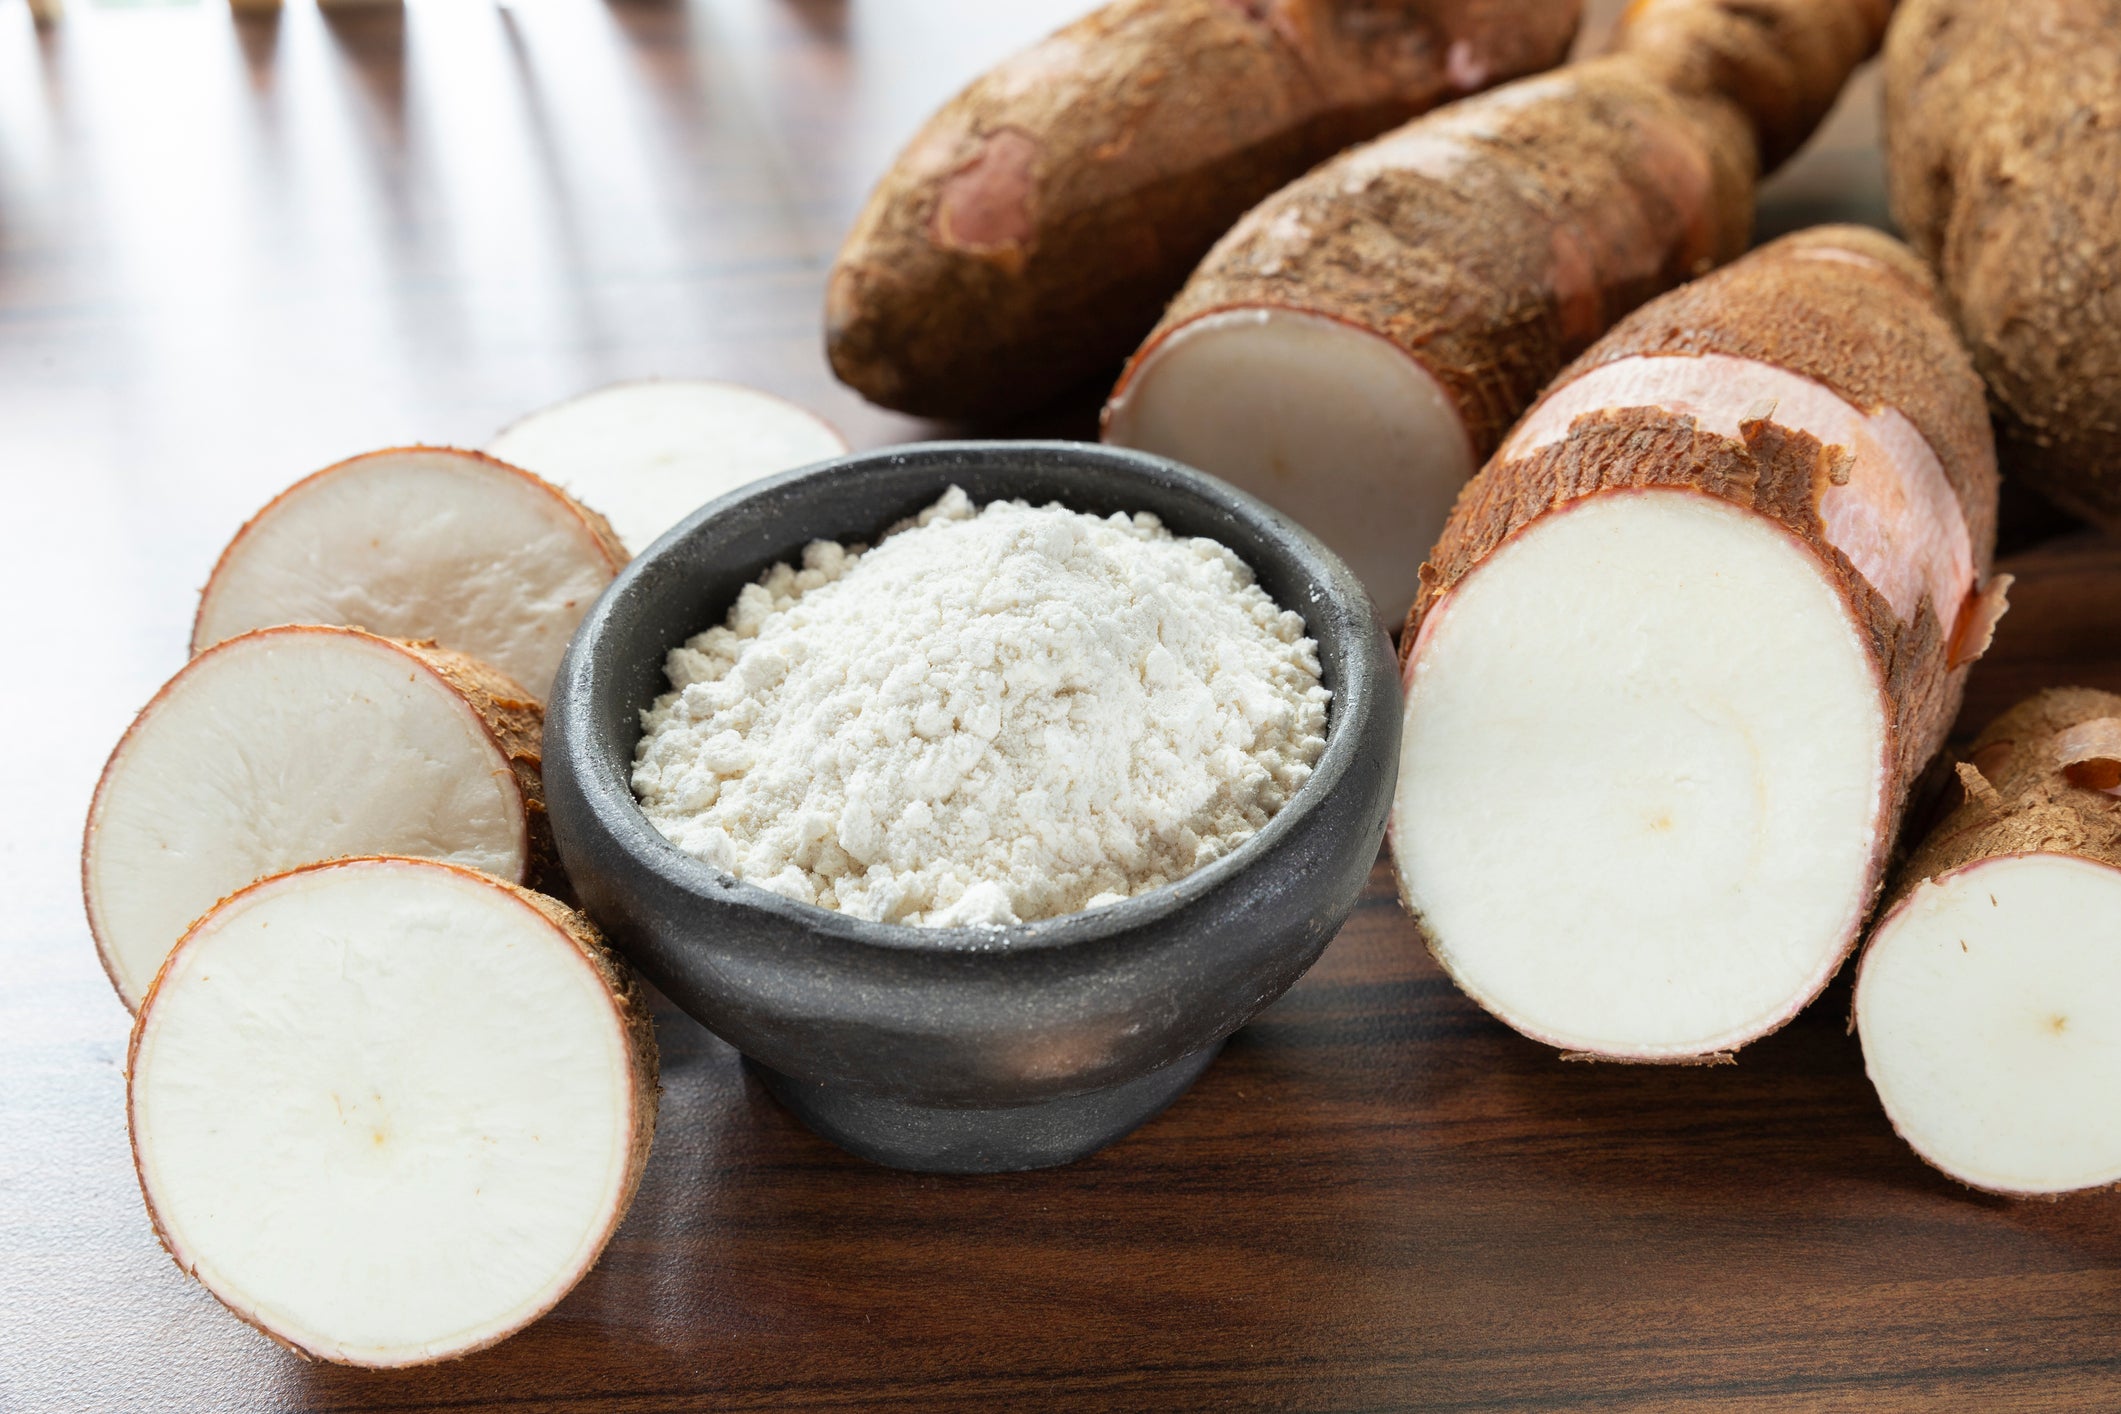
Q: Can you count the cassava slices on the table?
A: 4